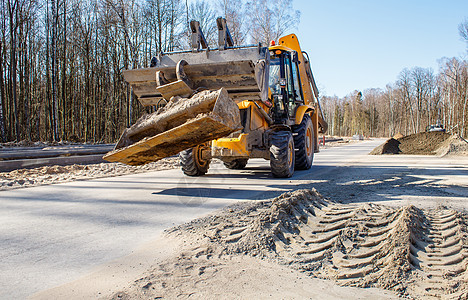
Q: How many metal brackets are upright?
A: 2